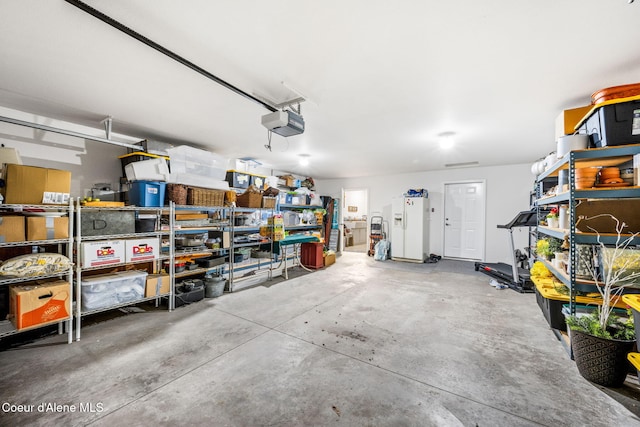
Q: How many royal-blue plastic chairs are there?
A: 0